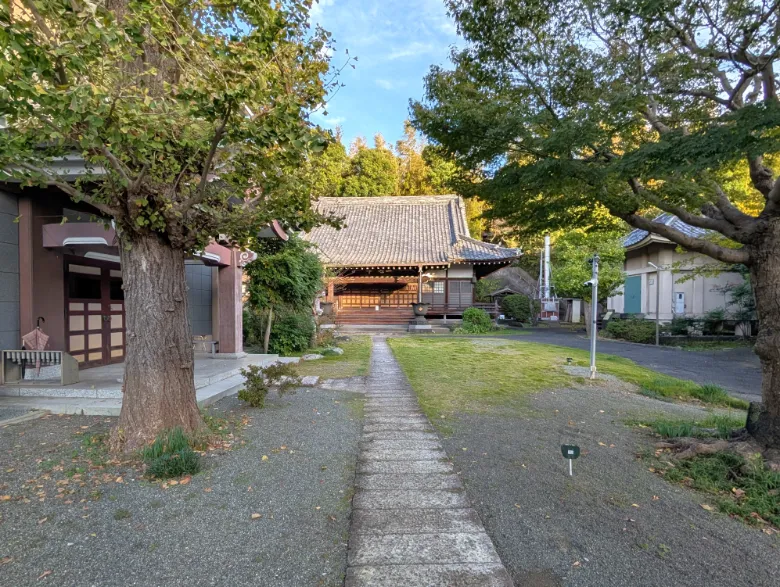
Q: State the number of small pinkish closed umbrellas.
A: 1